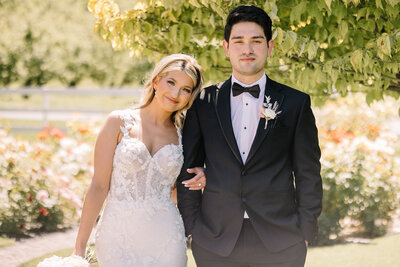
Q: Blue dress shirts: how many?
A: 0